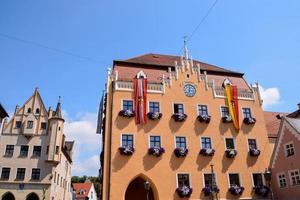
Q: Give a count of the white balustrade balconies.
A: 2